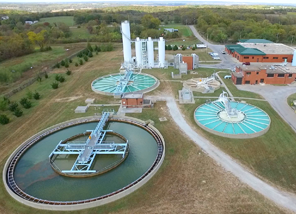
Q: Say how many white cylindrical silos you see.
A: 4